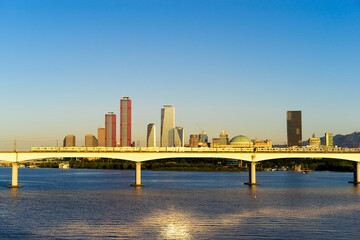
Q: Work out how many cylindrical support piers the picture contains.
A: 4